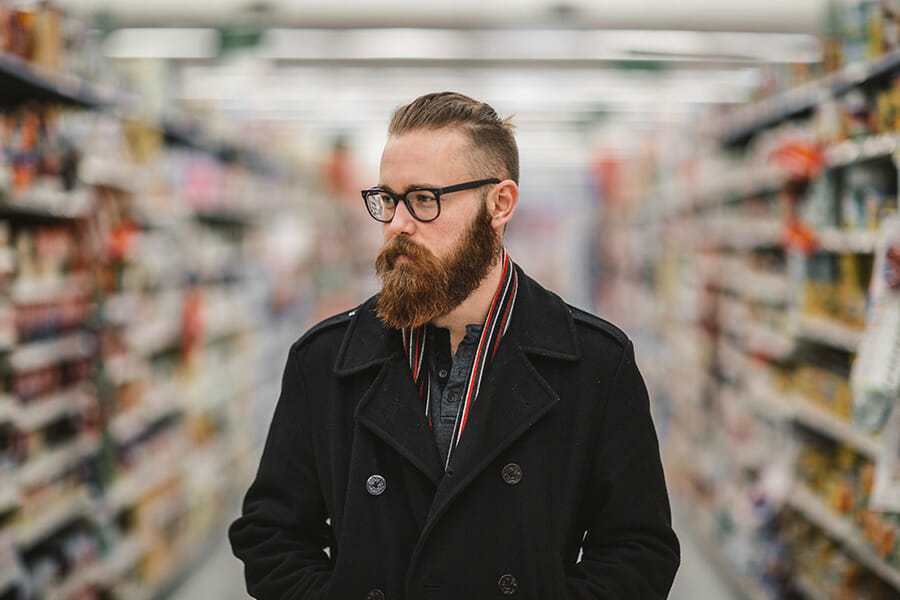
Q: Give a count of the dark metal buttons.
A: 4